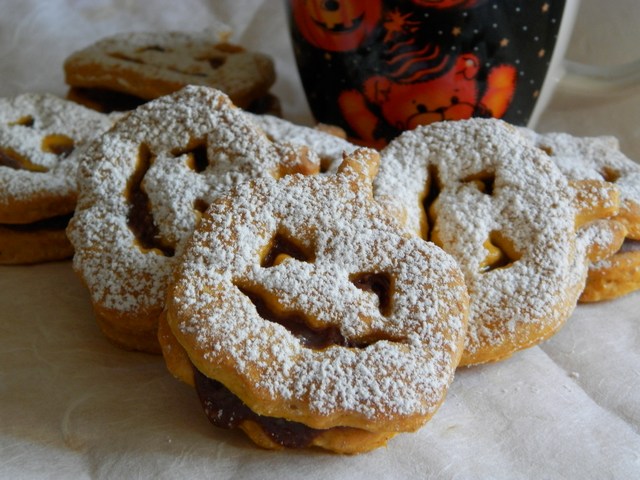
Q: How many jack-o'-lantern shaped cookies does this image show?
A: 7